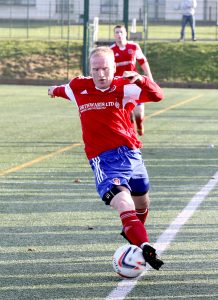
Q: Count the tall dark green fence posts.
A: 2